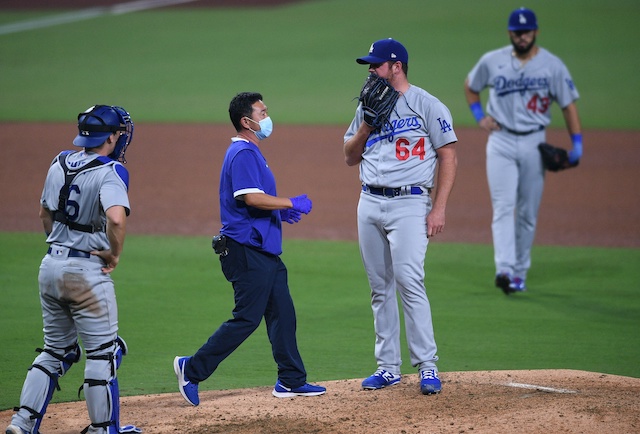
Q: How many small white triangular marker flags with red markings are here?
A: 0